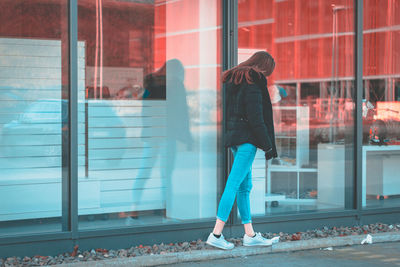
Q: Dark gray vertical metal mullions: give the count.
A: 3